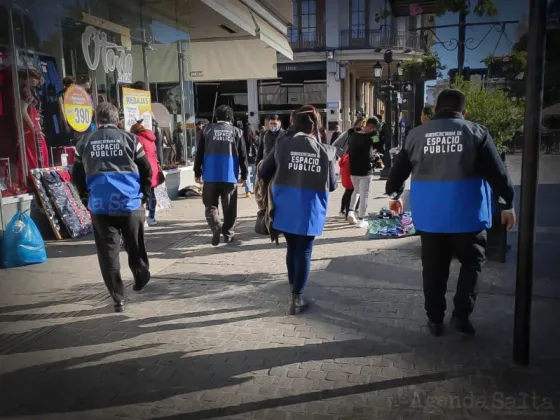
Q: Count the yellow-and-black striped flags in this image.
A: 0